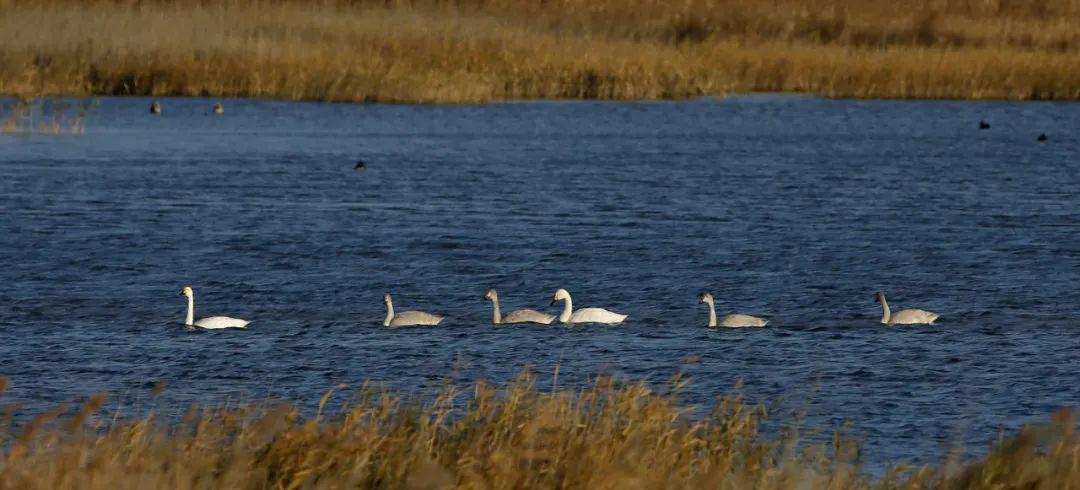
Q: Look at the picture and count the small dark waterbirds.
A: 5